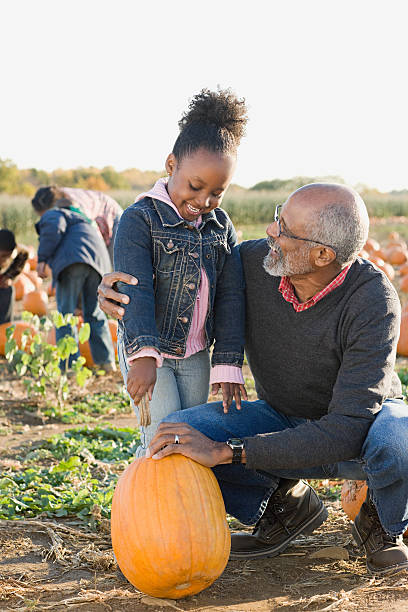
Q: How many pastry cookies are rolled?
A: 0